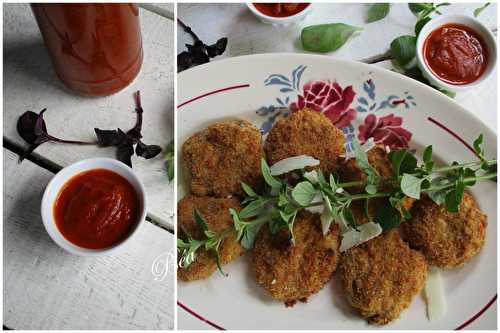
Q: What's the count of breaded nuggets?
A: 7